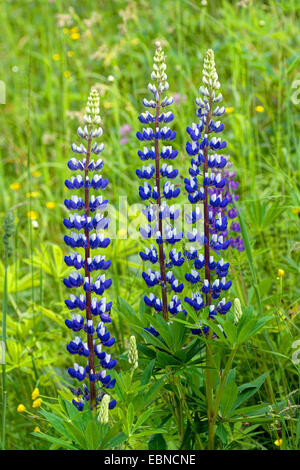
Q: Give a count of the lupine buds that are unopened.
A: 3